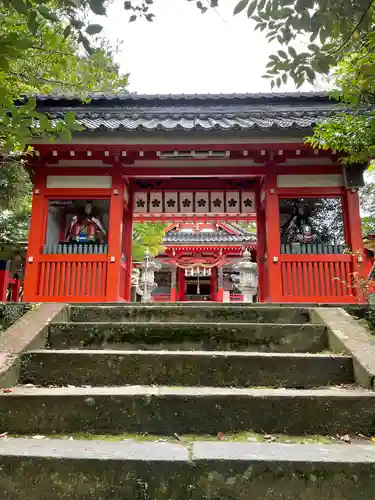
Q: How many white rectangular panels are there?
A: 8